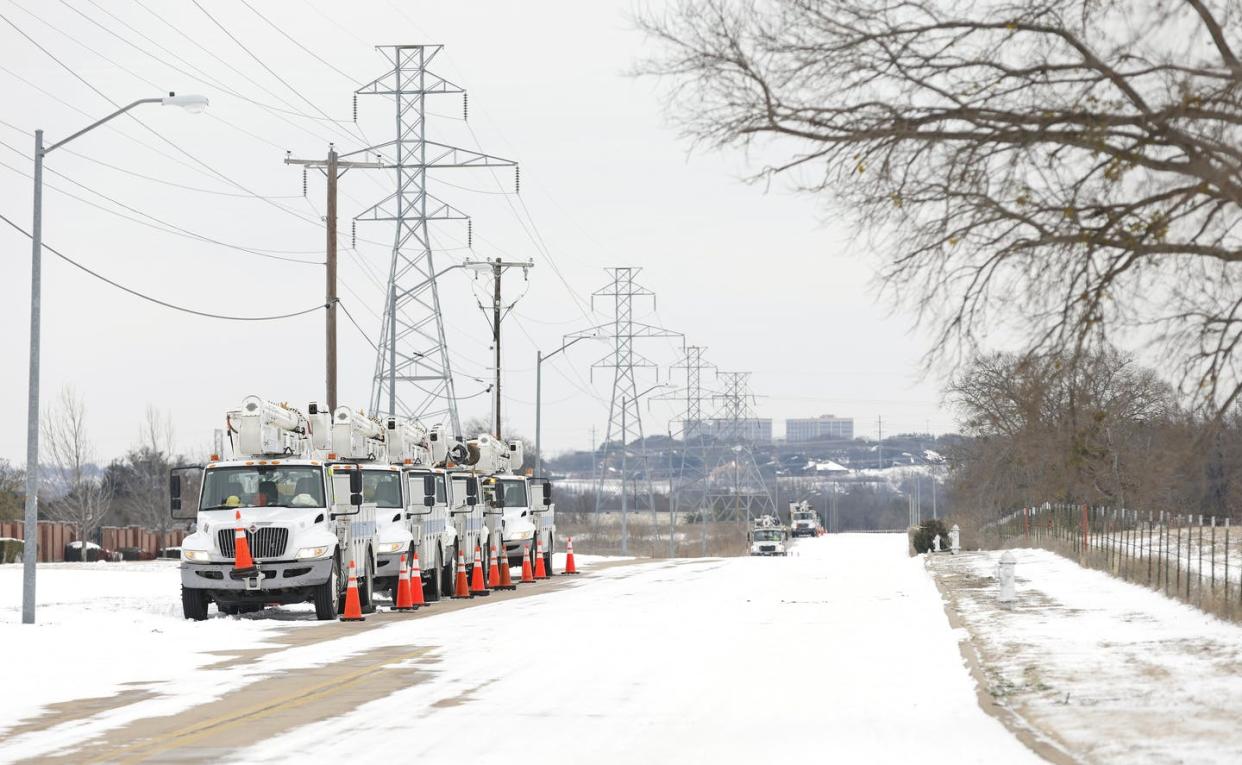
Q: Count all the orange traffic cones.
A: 11